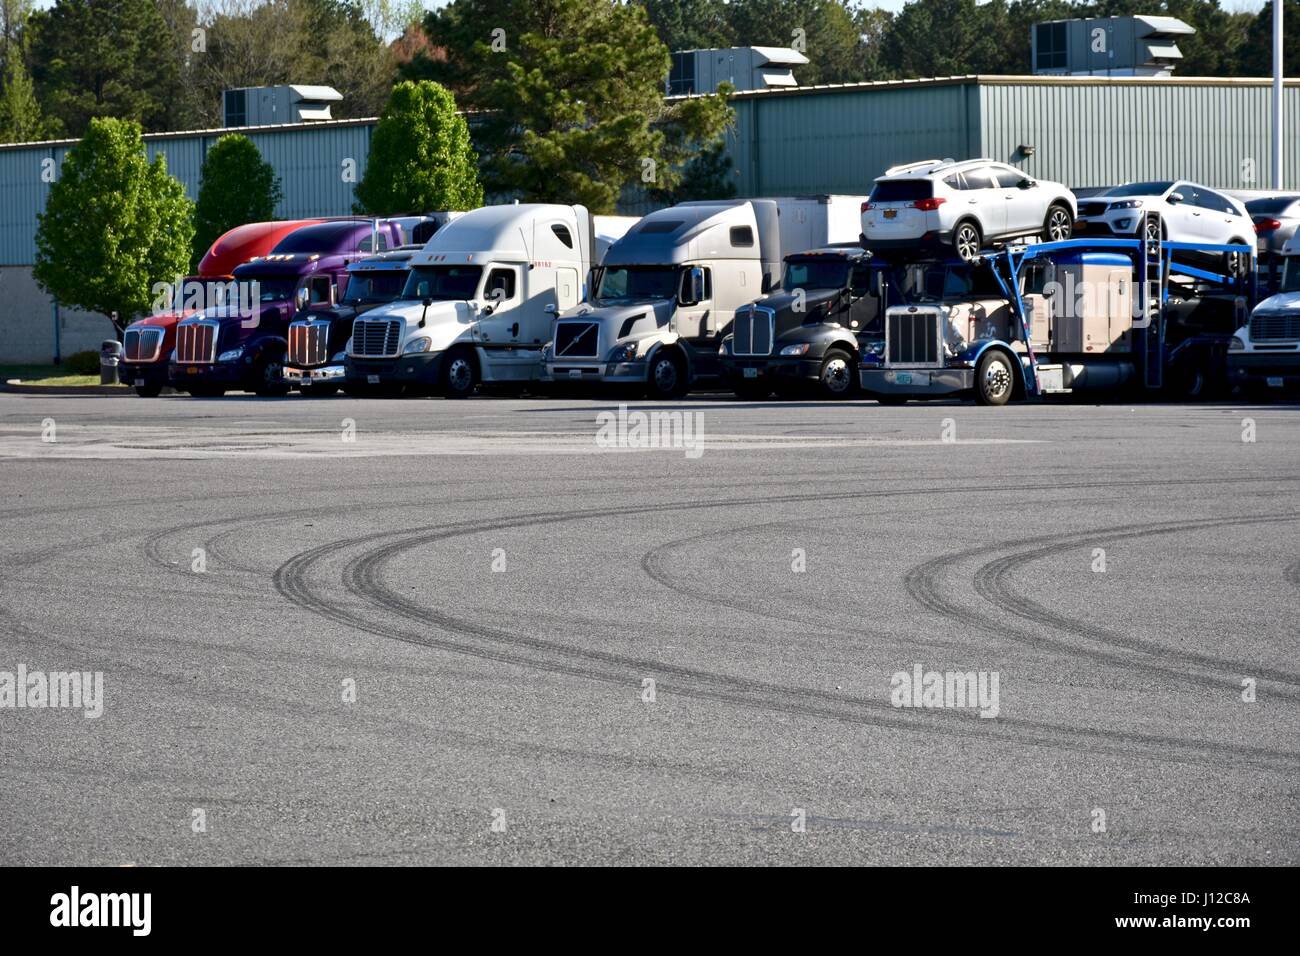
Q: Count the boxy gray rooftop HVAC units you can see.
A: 3